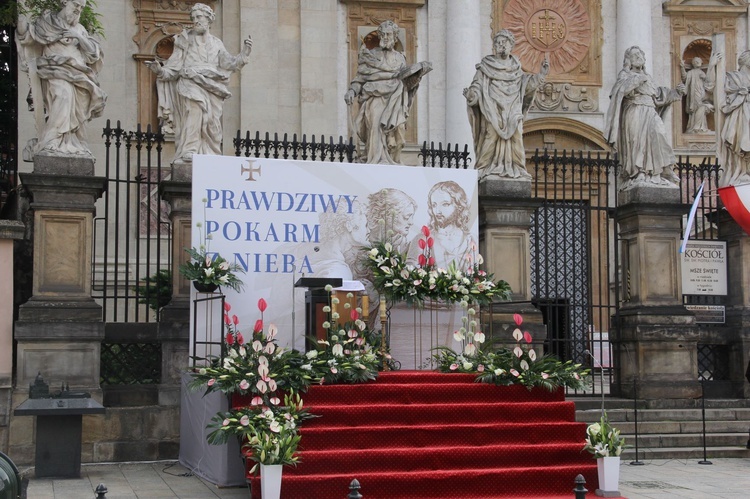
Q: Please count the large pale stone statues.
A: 6